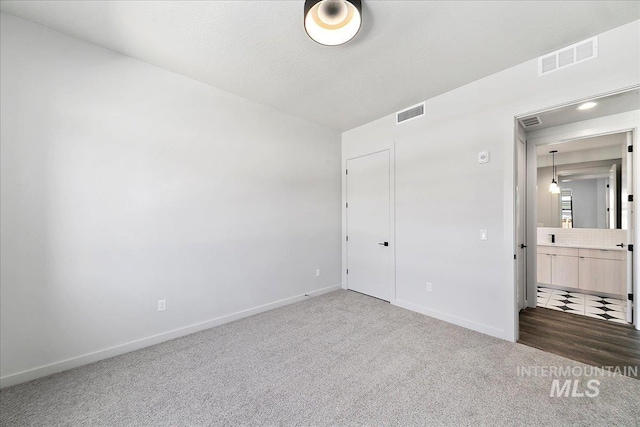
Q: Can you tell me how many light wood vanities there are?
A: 1